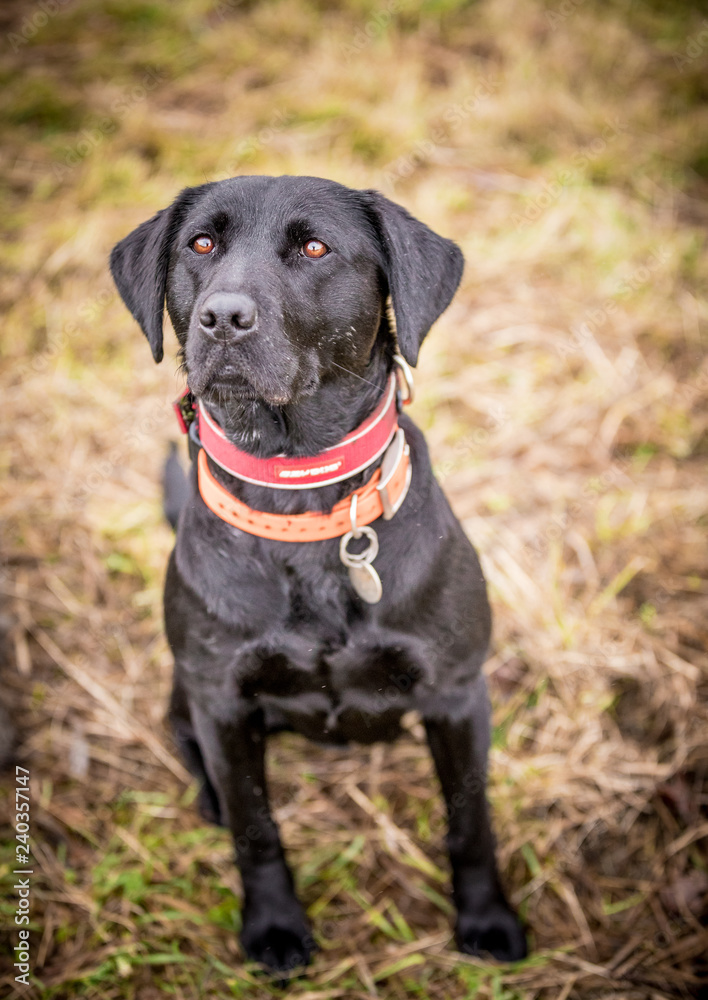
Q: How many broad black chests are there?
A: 1